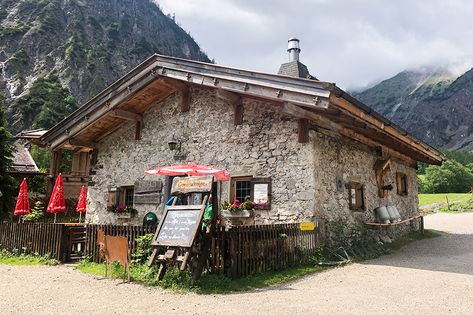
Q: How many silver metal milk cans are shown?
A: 3